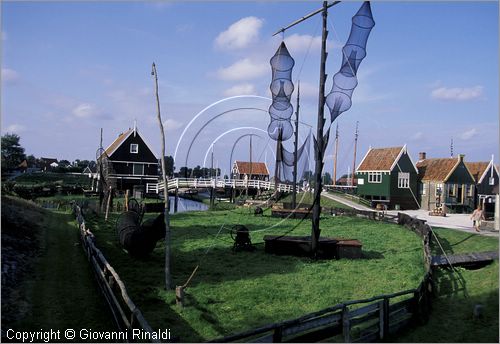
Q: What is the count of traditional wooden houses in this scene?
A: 5